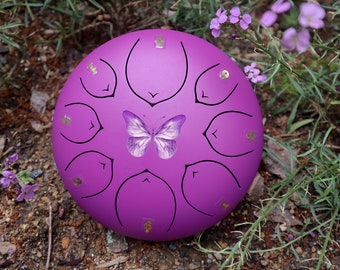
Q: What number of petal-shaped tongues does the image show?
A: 8